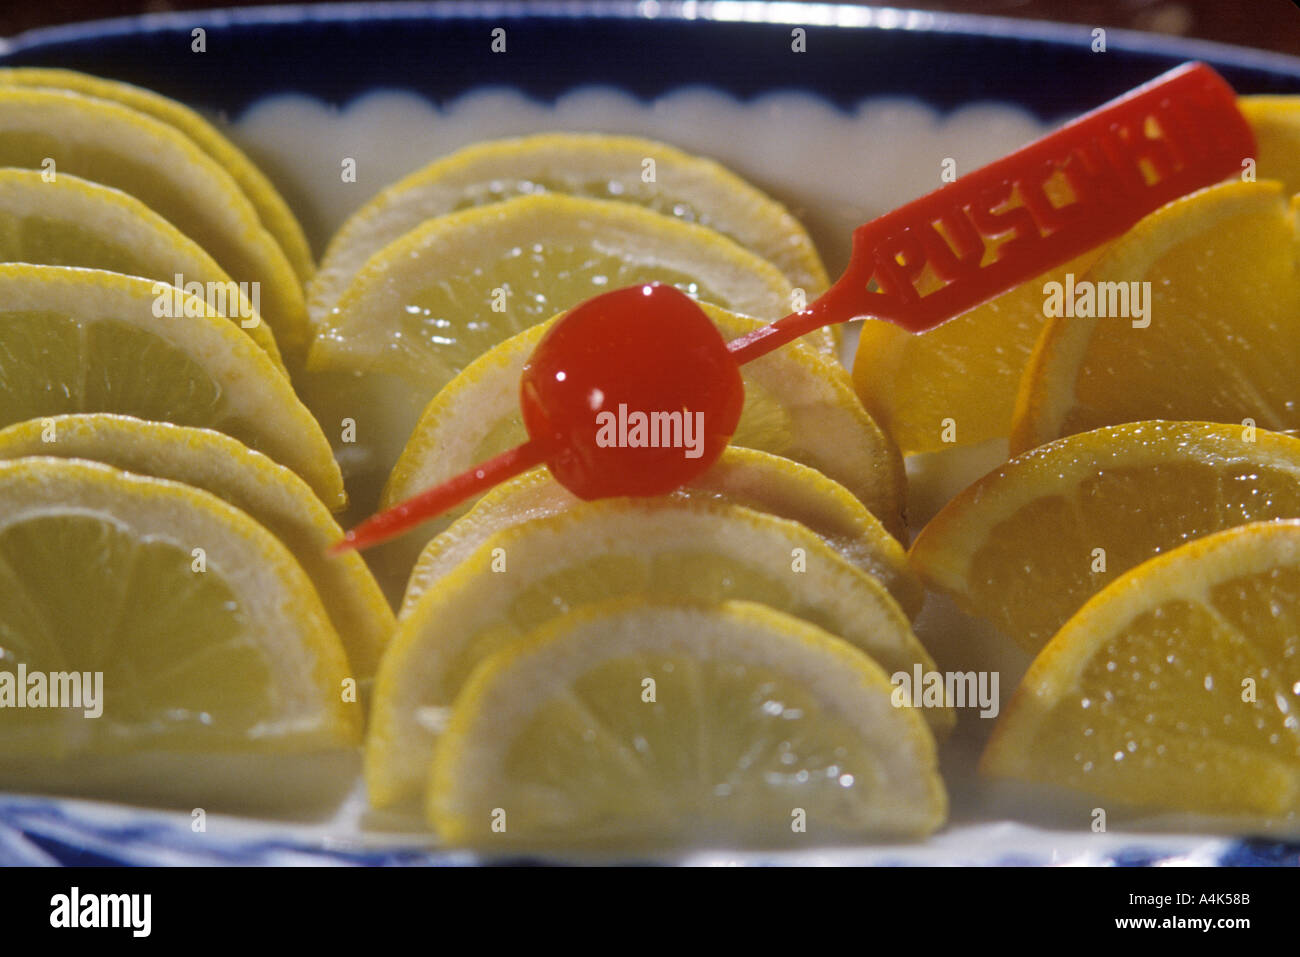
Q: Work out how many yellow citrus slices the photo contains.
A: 12